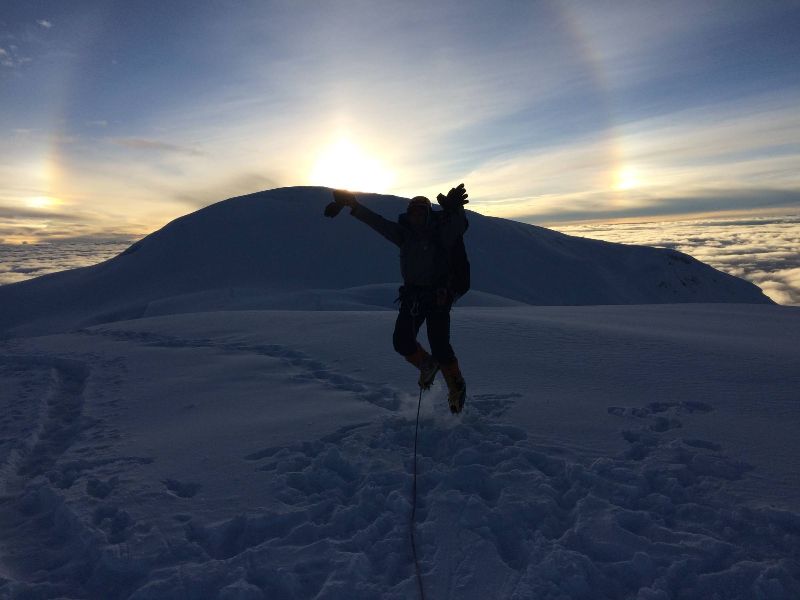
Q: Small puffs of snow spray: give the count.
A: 1